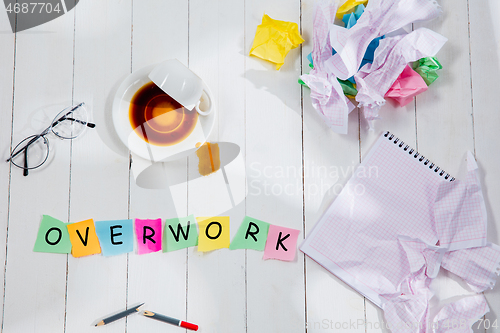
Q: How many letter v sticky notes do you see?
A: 1